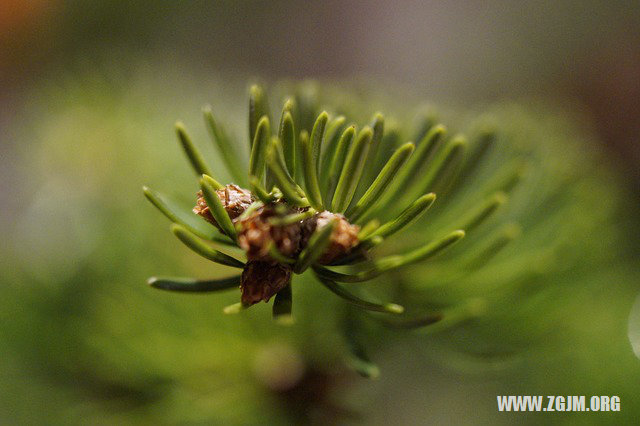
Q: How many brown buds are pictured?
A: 4